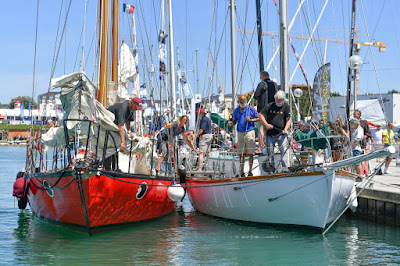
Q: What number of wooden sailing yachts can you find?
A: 2